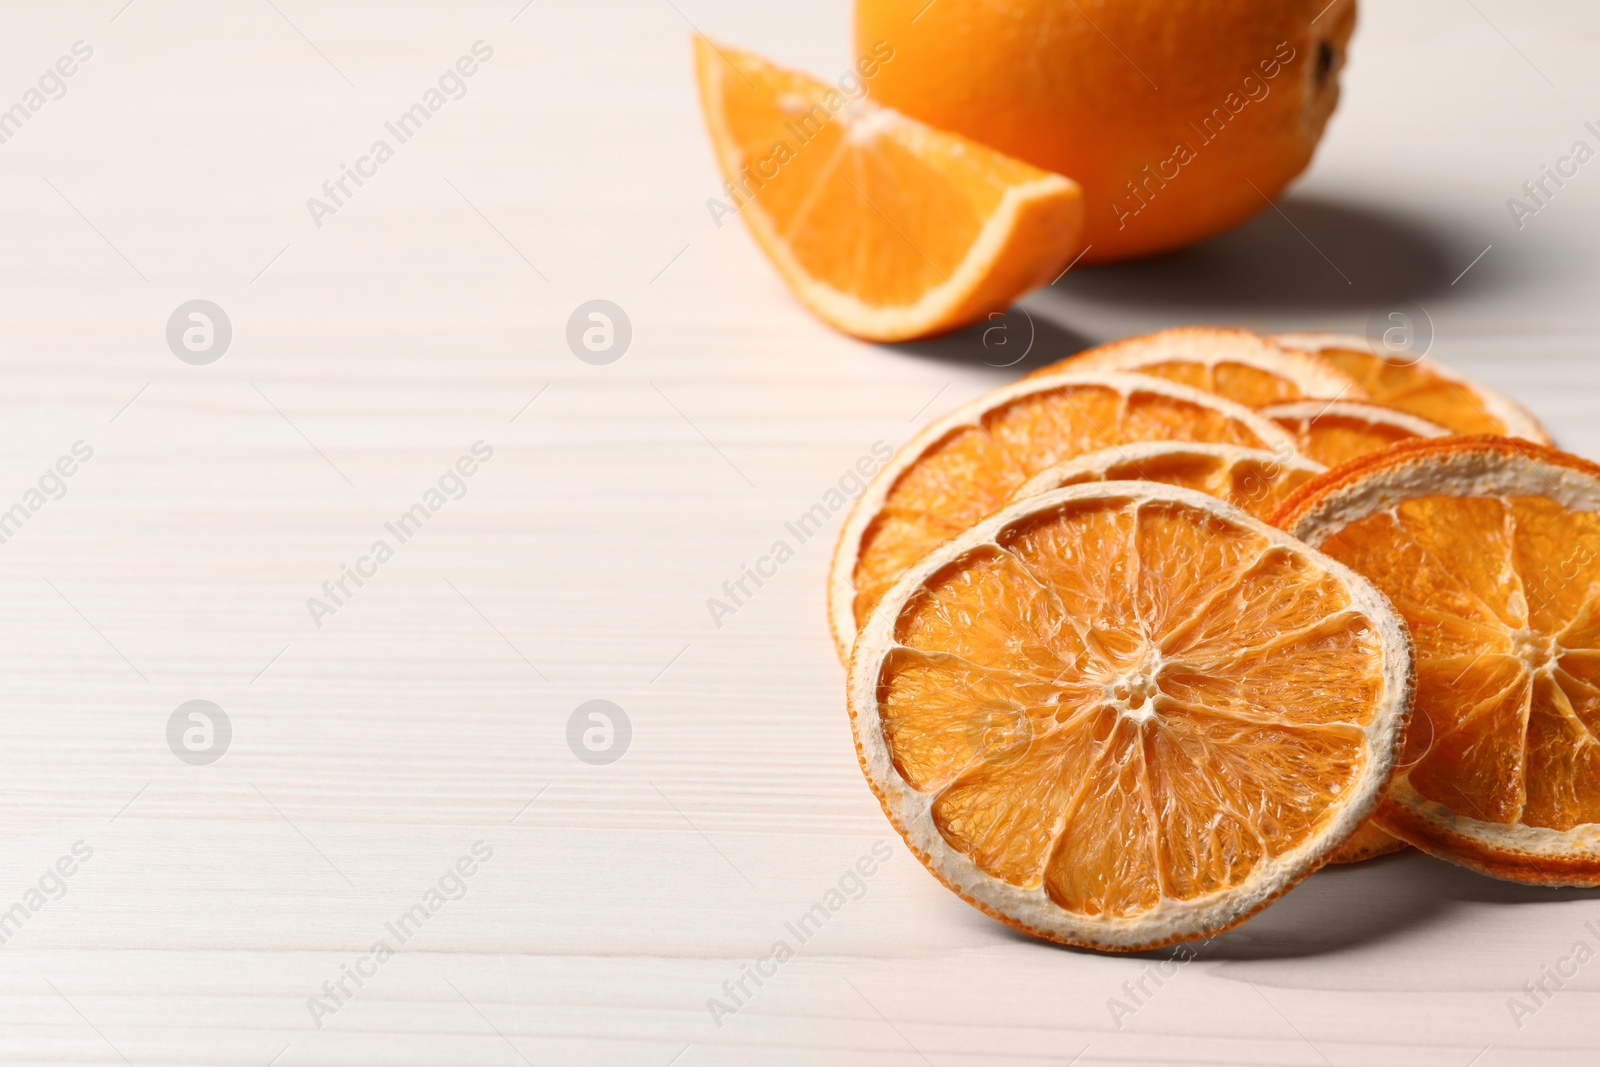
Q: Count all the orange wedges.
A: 1